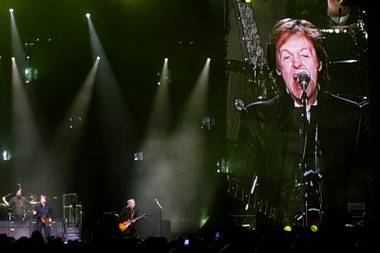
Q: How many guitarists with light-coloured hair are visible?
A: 1